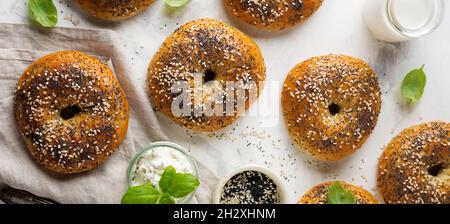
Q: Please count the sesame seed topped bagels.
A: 7